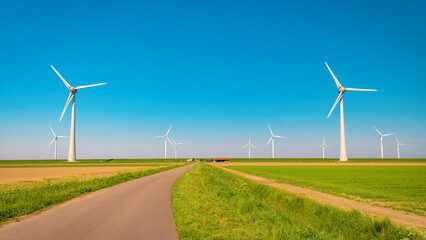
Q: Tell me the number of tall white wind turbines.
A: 10